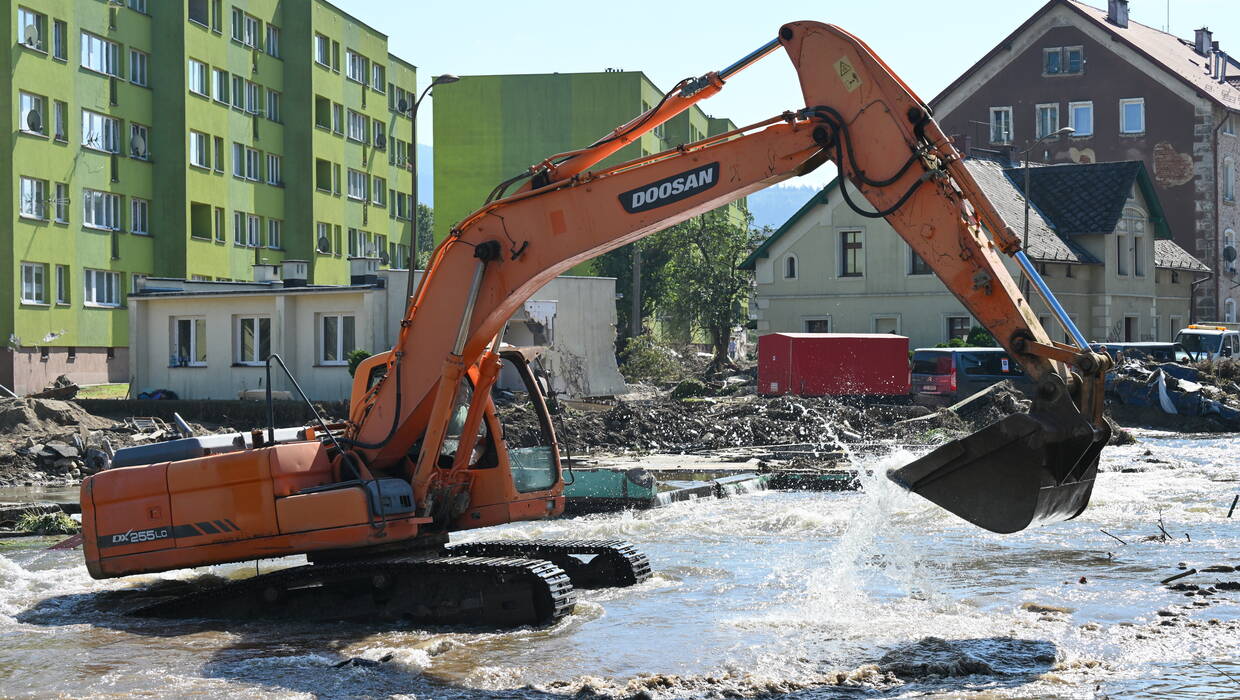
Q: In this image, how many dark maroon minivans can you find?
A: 1